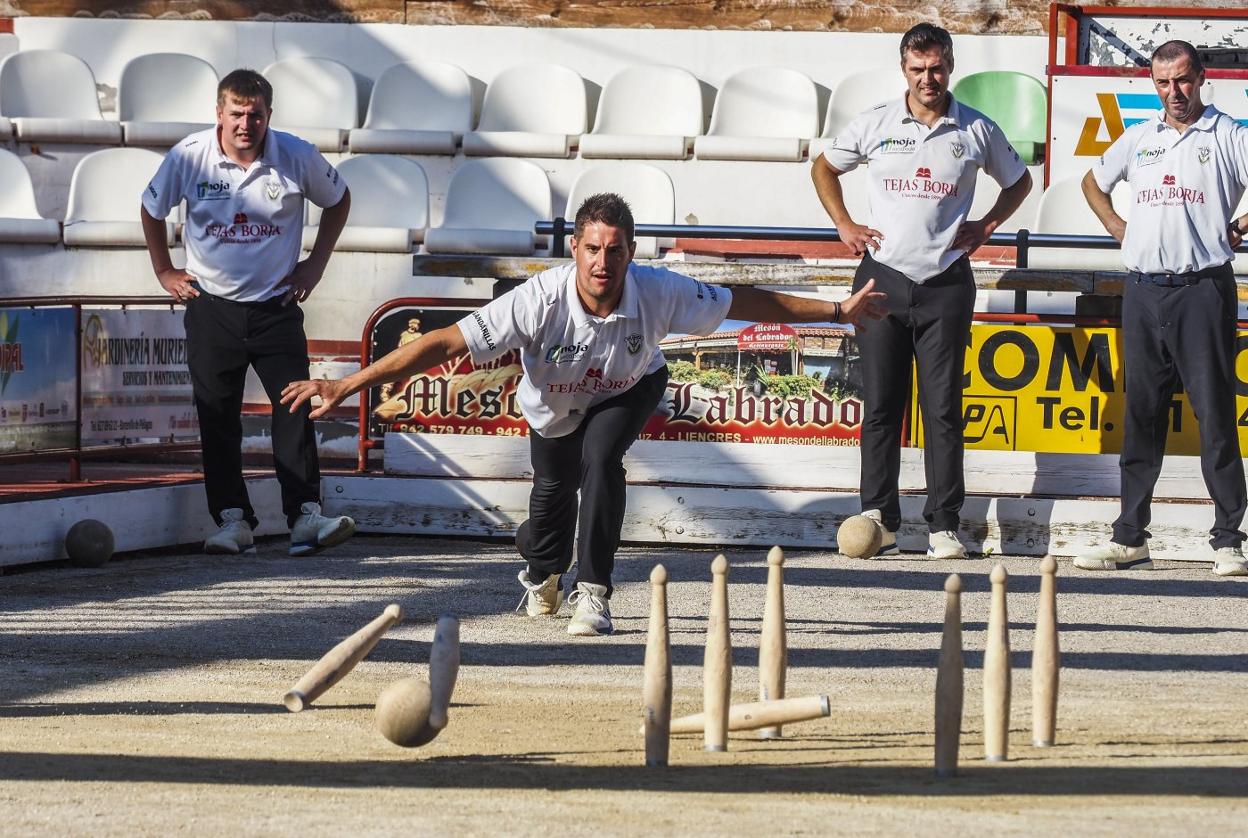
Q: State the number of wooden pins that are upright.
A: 6